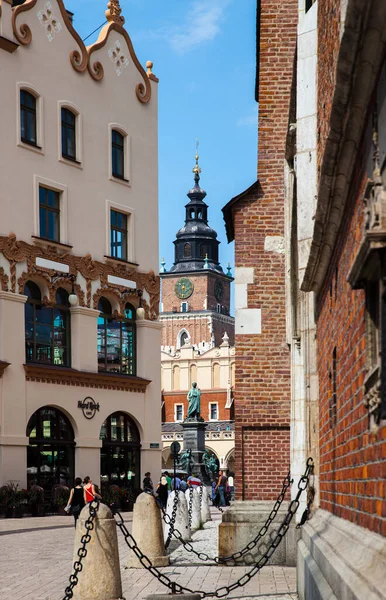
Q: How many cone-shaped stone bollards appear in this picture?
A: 5